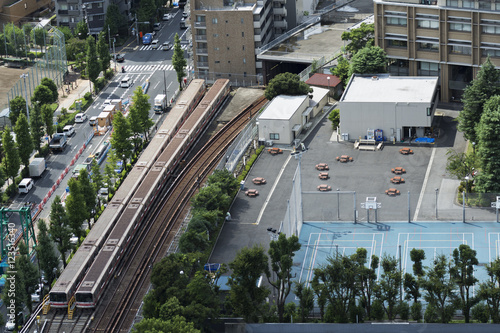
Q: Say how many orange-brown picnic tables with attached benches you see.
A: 11